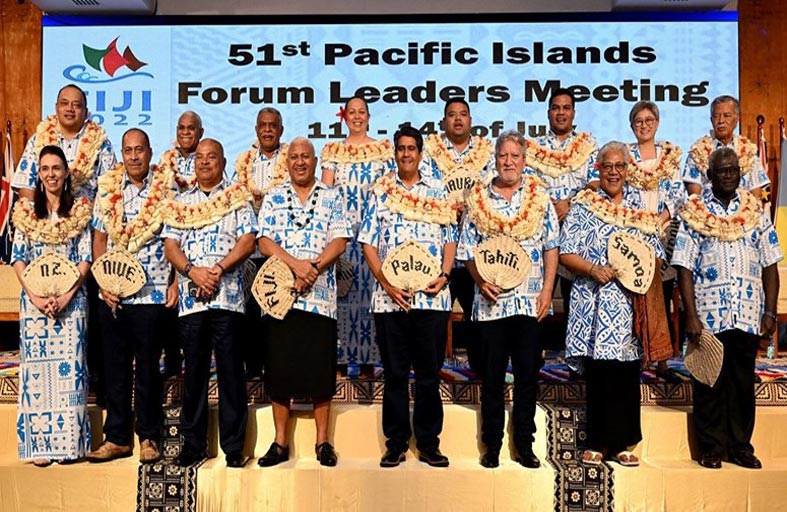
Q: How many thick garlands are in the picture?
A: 15